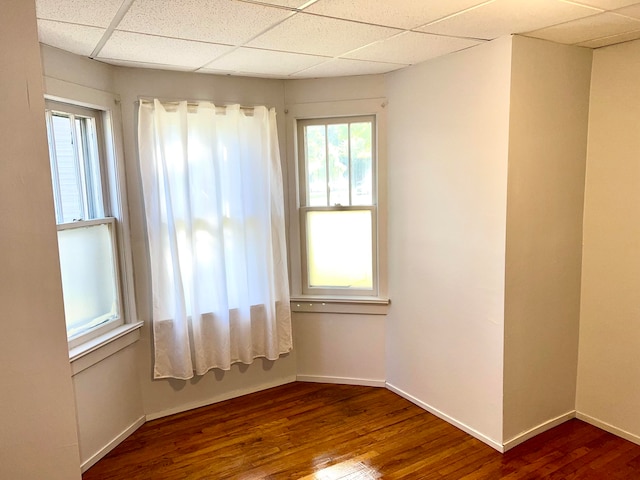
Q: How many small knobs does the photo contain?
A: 3